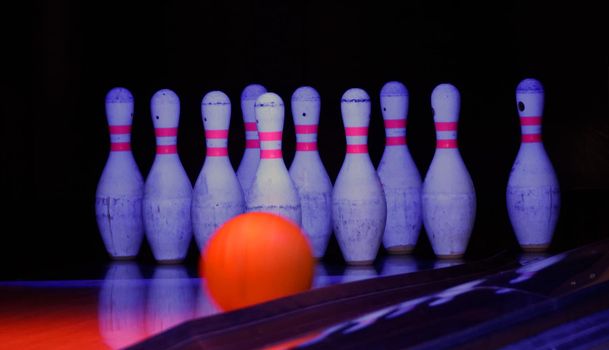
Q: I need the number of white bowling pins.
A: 10